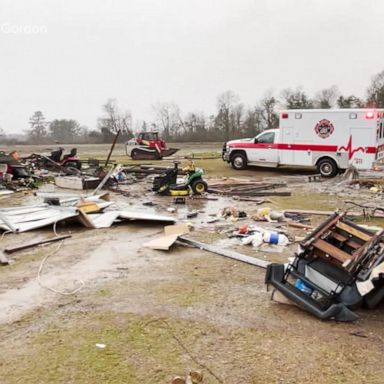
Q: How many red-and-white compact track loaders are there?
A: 1